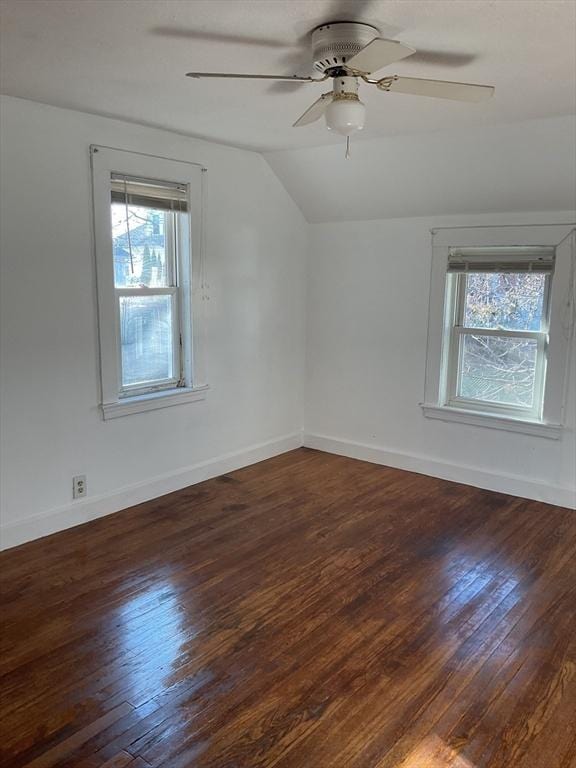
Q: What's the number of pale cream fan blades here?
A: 4